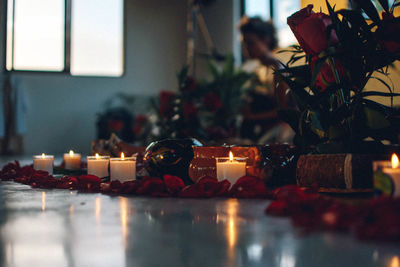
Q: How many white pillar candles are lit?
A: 6